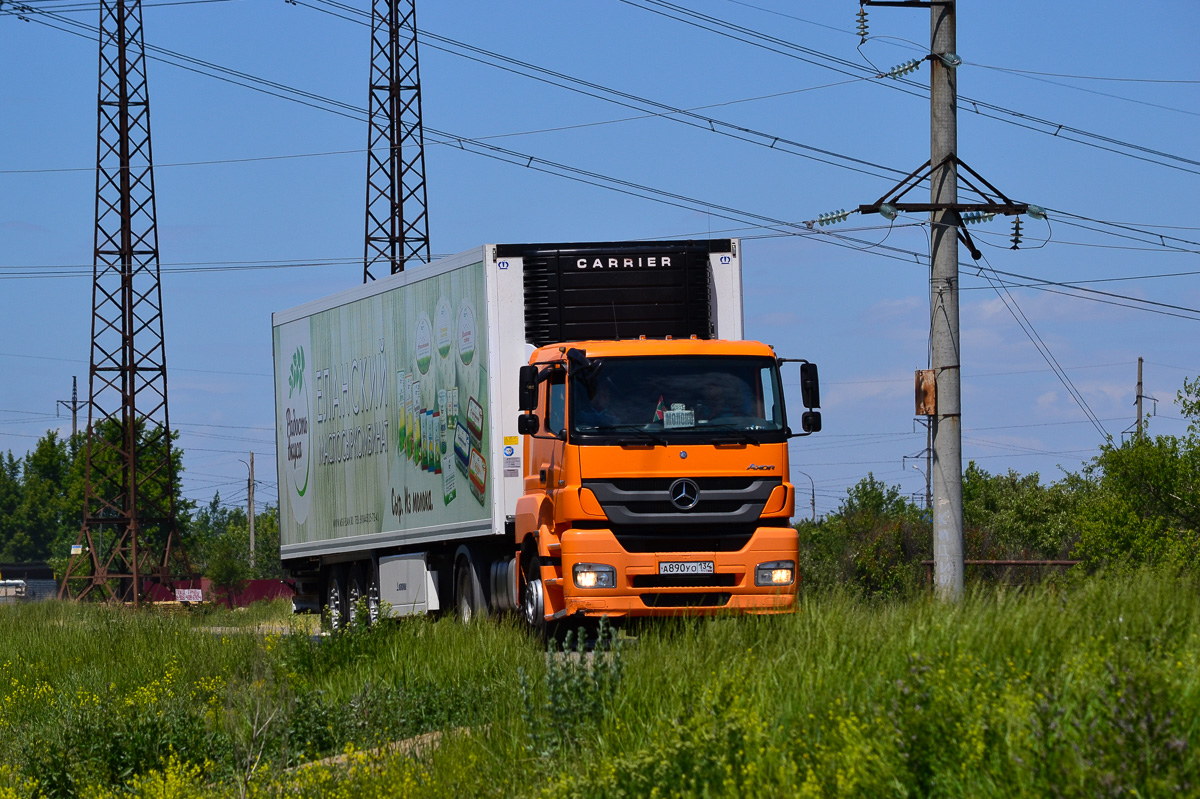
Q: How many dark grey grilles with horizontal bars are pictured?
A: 1